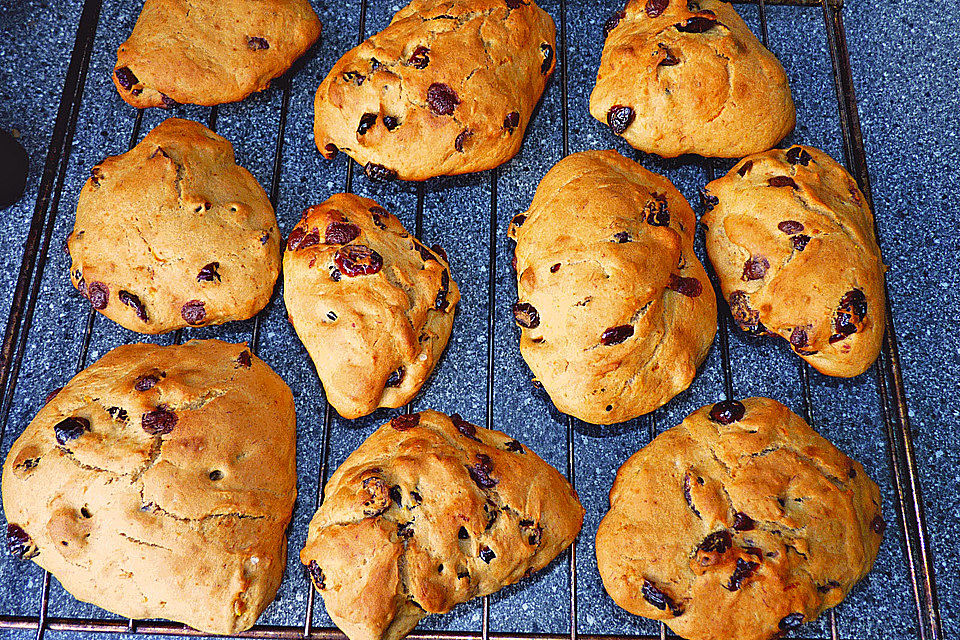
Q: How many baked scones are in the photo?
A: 10